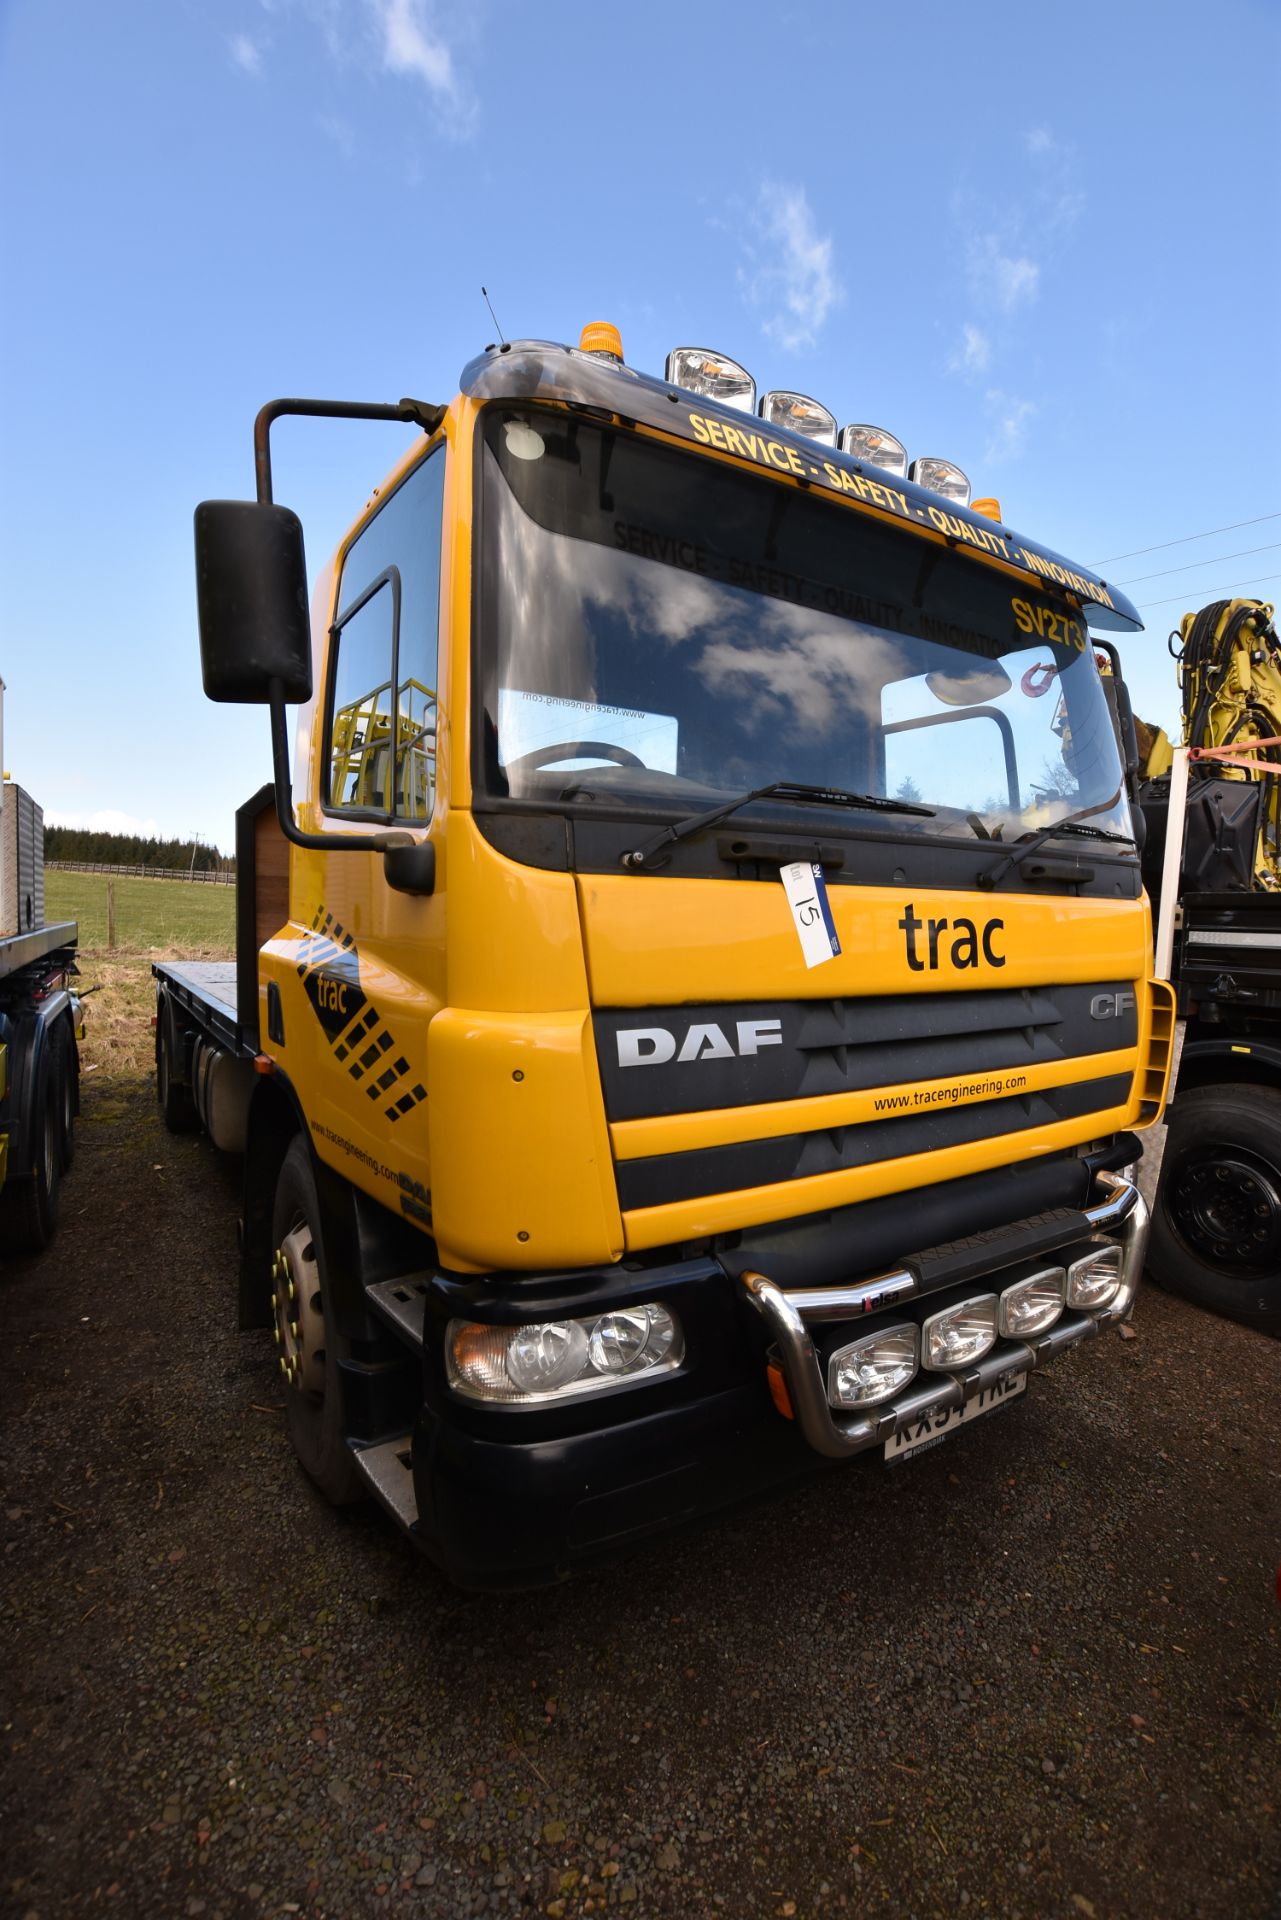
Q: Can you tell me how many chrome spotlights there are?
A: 8